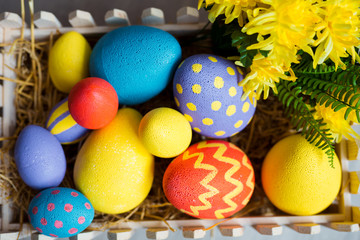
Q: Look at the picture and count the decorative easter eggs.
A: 11